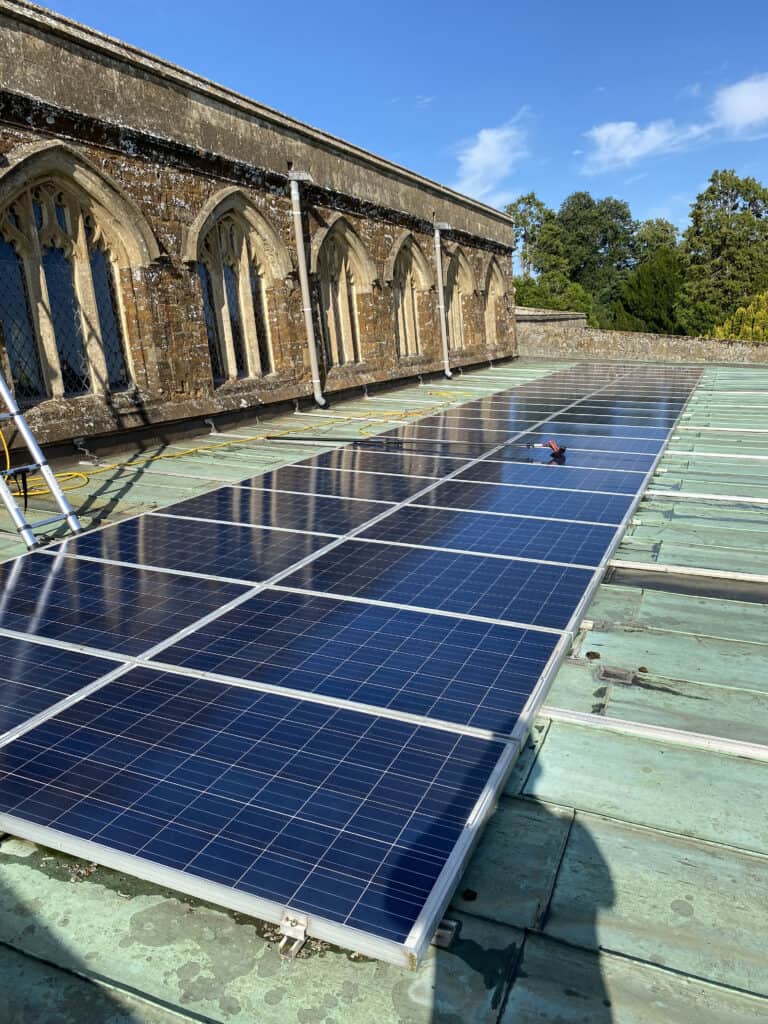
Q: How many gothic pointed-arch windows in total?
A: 6